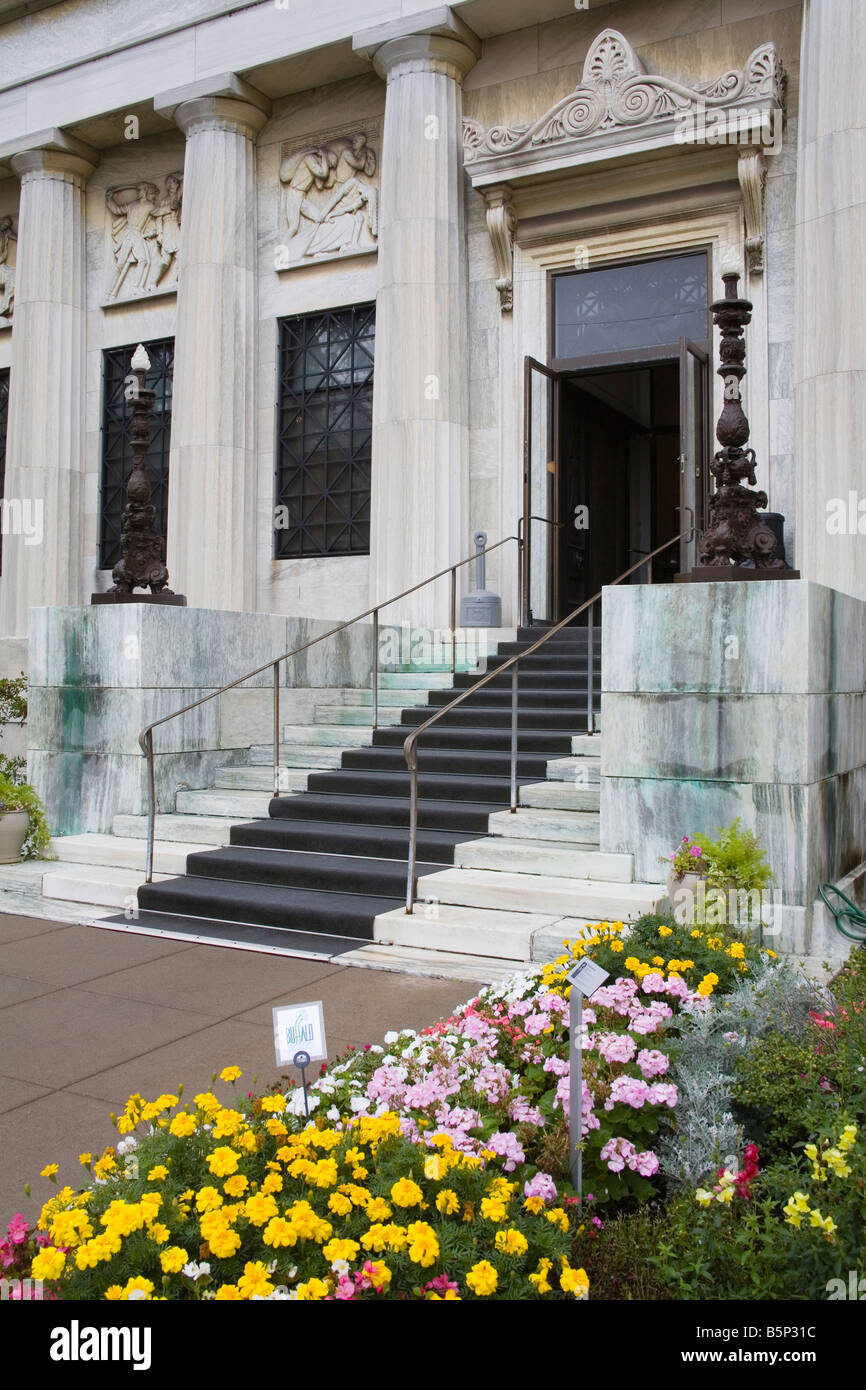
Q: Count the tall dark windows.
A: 3